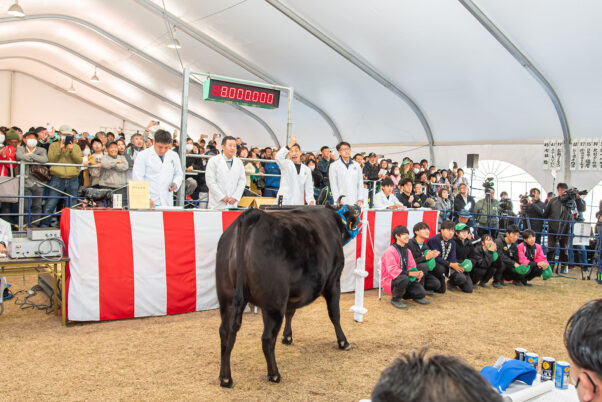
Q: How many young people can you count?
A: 7